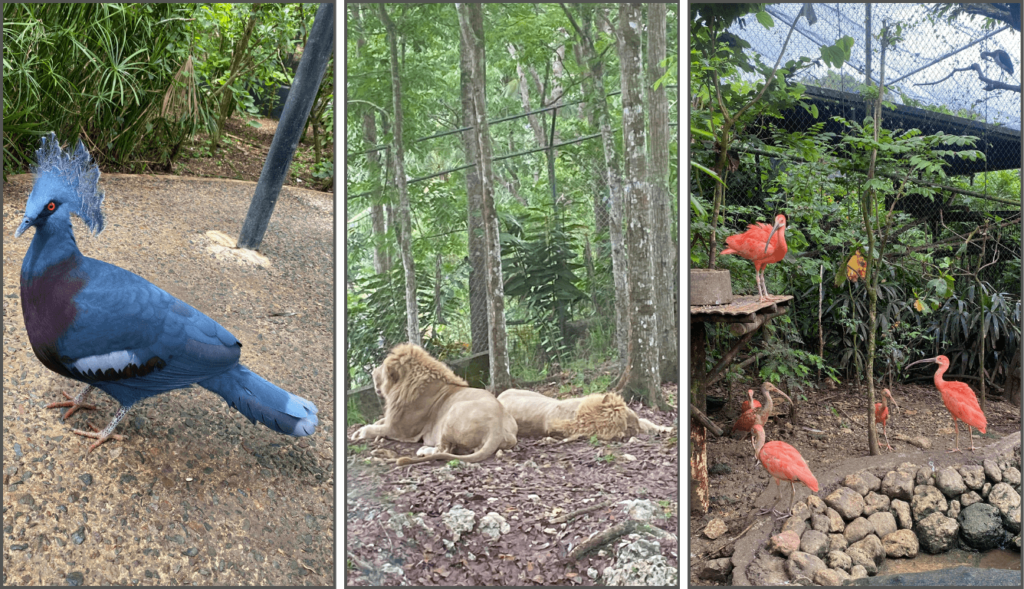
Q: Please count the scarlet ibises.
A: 6